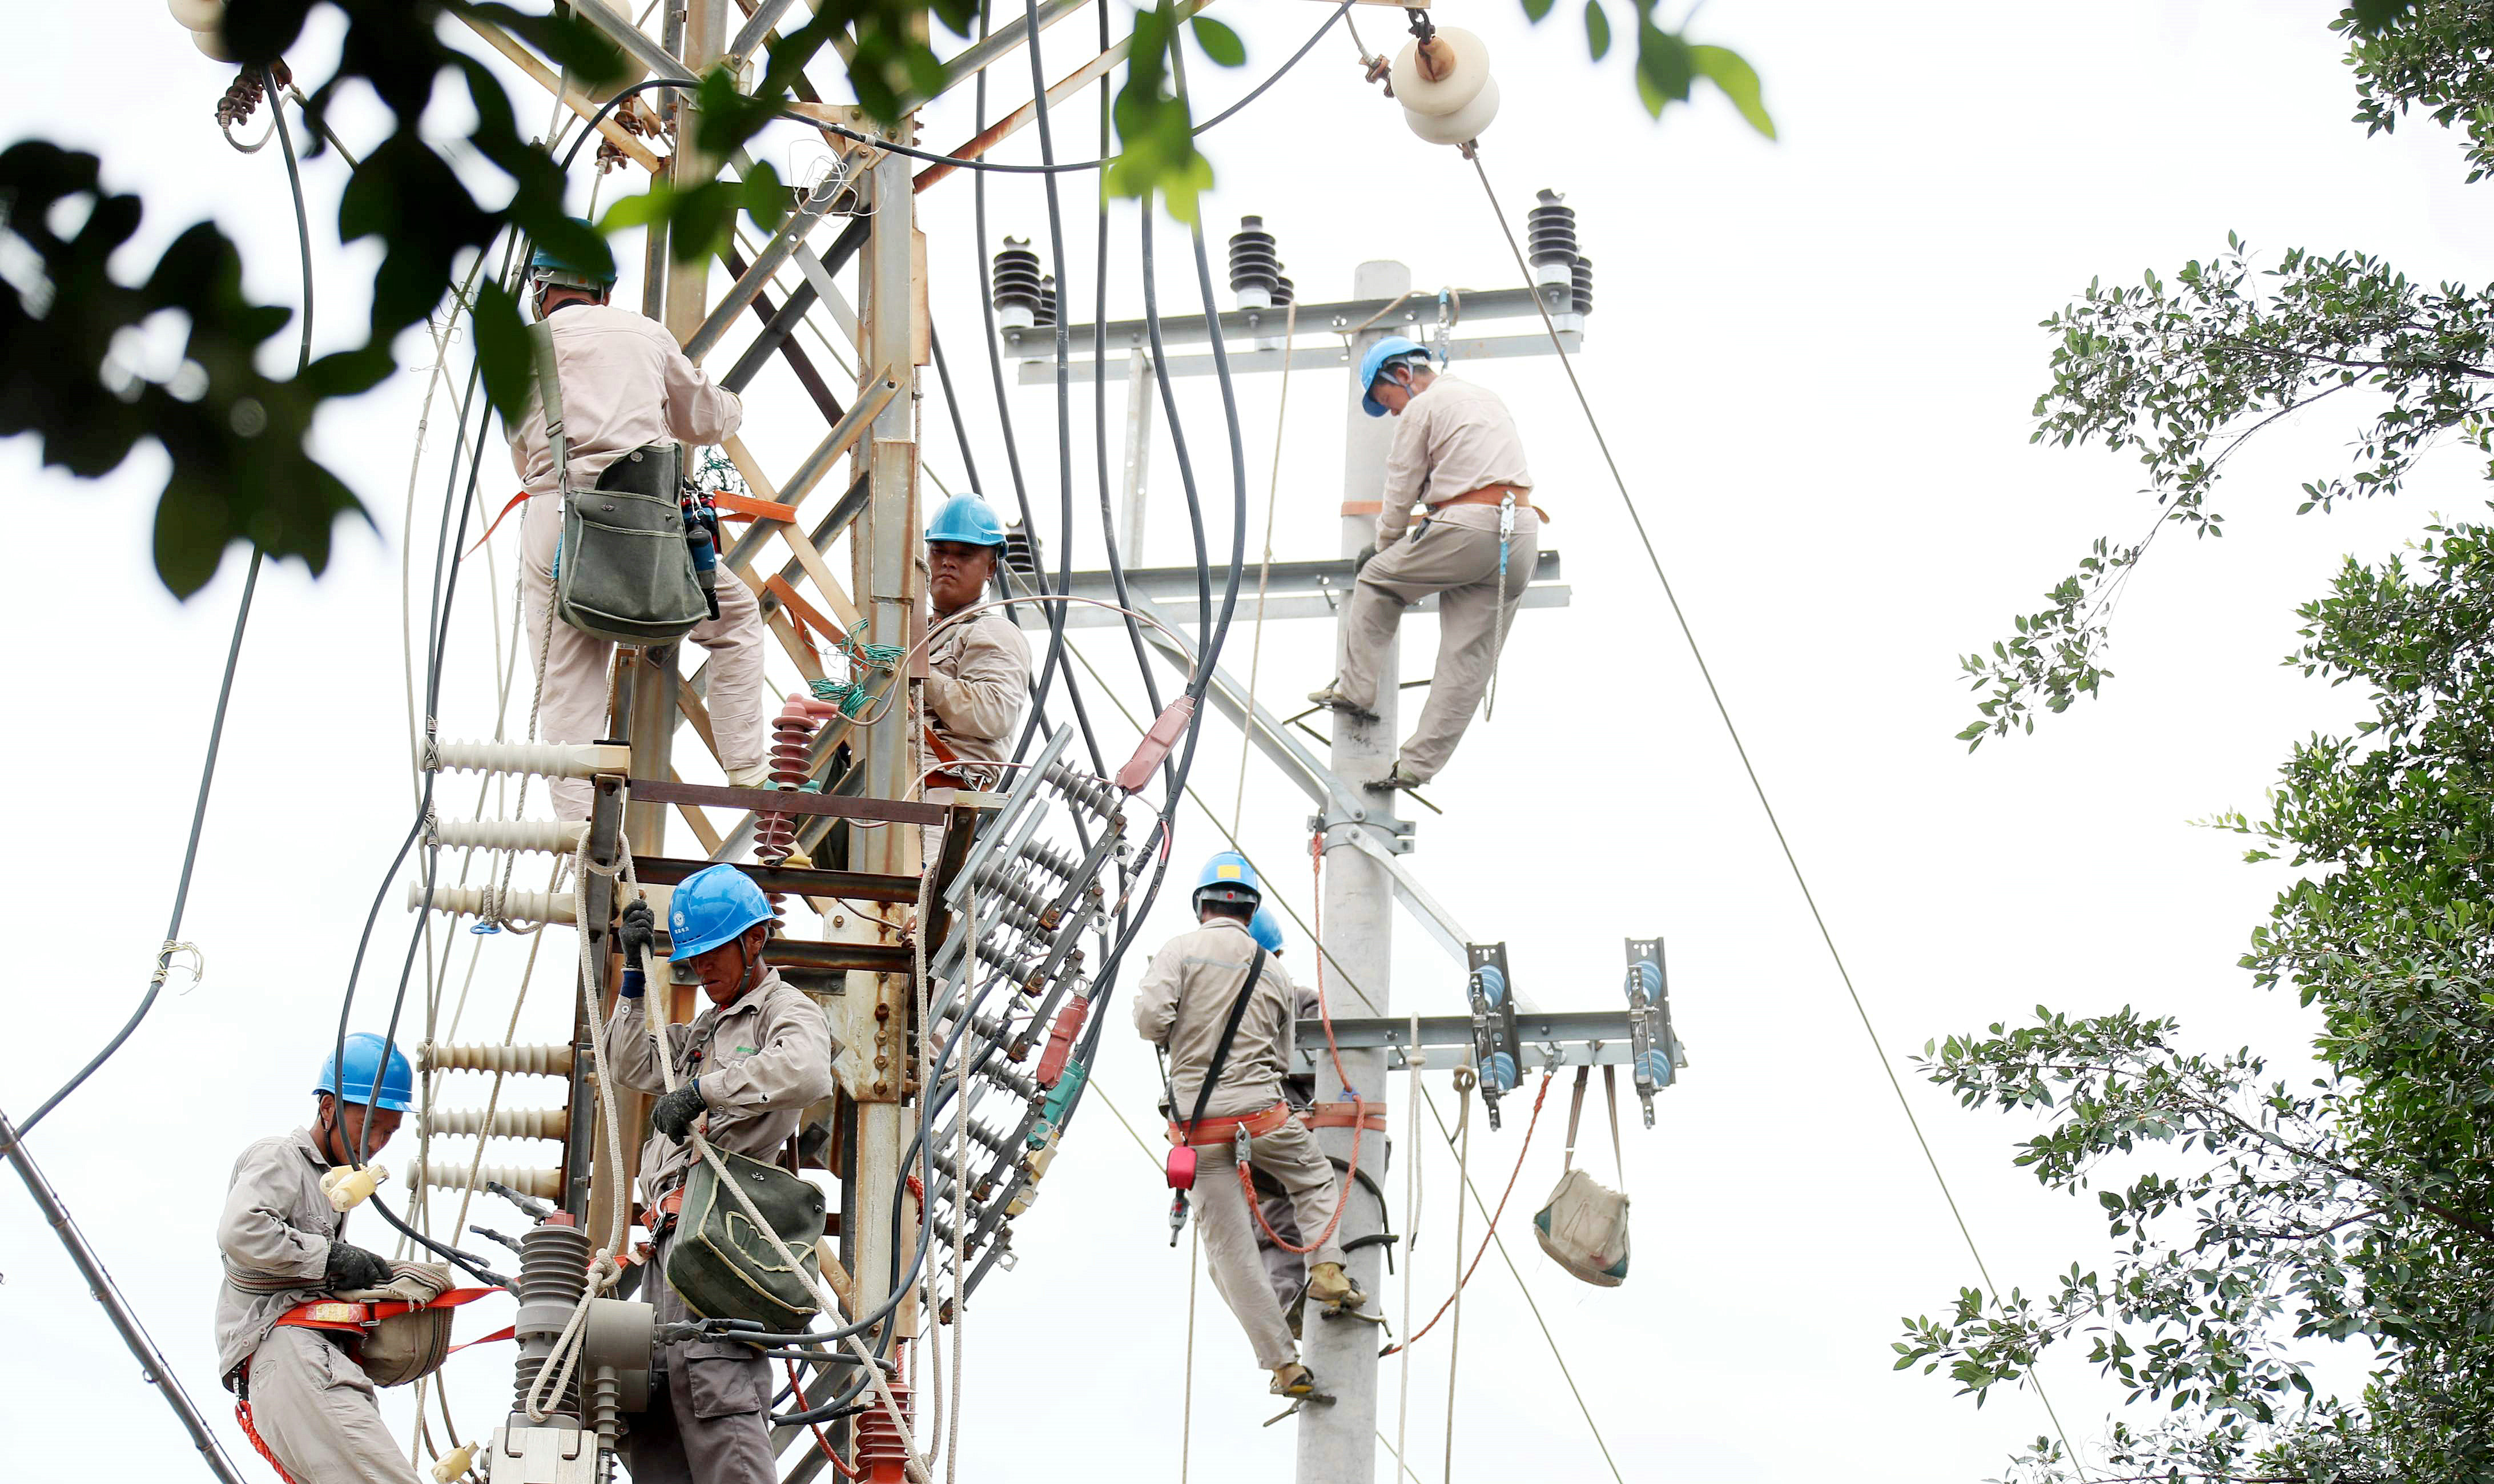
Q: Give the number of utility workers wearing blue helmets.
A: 7